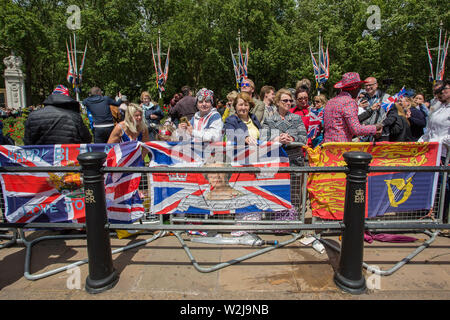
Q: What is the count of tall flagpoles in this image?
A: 5